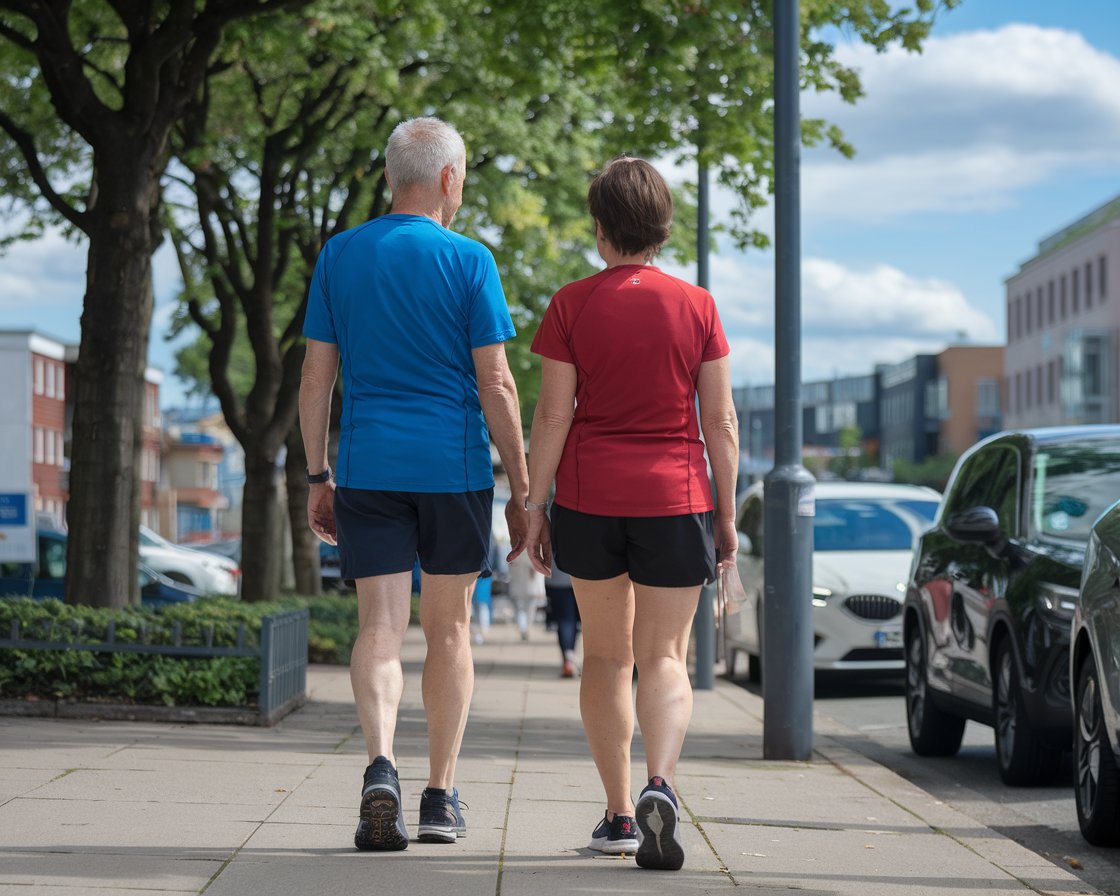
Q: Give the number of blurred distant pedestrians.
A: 3